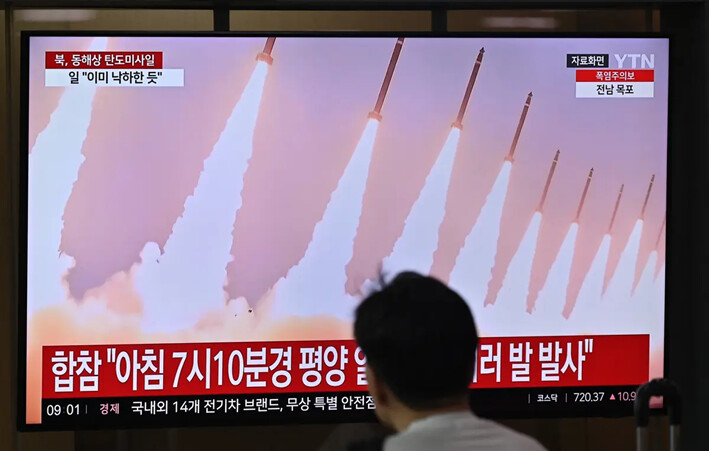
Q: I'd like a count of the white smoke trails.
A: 10